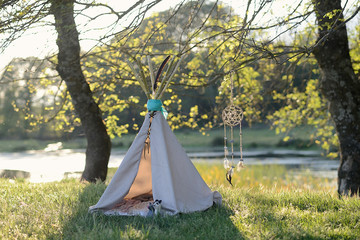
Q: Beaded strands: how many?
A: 3